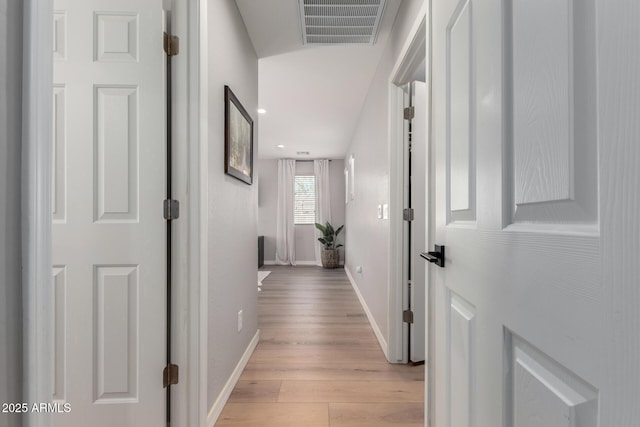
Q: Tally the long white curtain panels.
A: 2